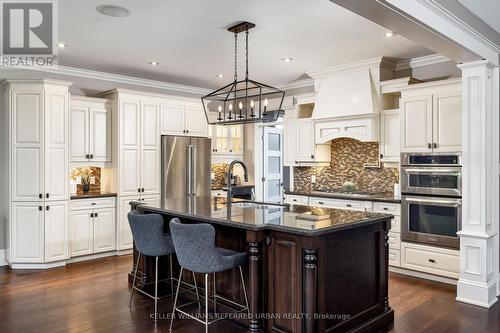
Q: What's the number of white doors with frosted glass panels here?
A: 1